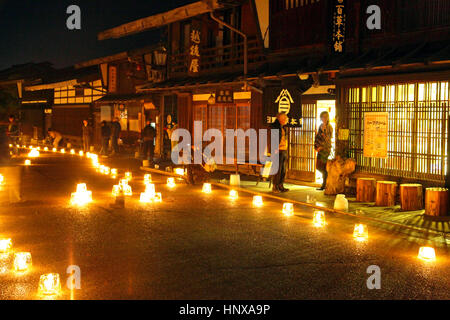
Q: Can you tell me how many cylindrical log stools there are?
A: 4